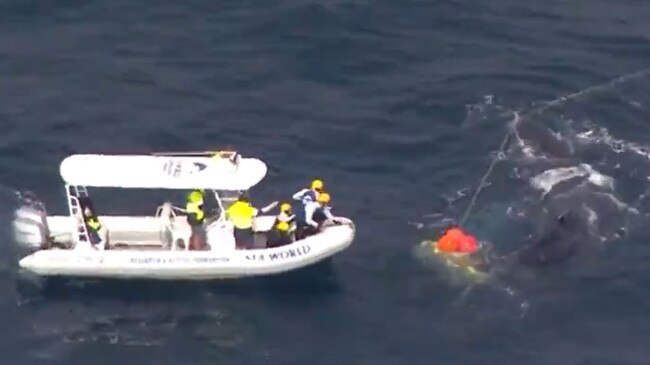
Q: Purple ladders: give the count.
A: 0